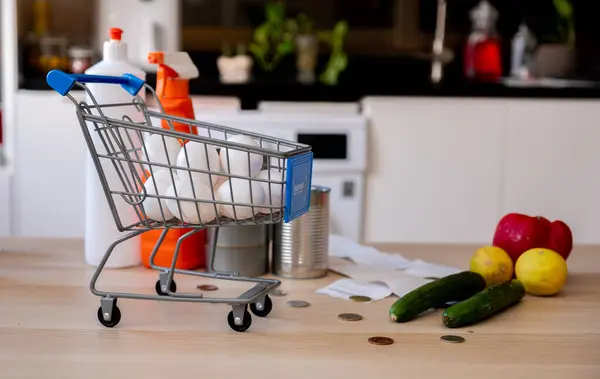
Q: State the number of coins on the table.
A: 7